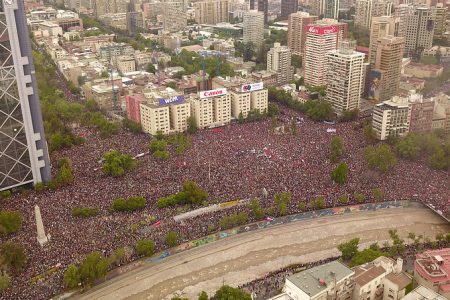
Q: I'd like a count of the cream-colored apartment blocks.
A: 3